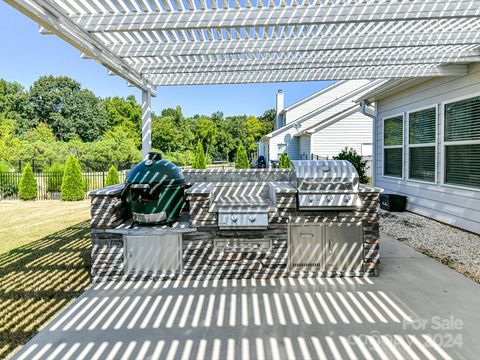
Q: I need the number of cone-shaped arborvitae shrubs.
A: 6